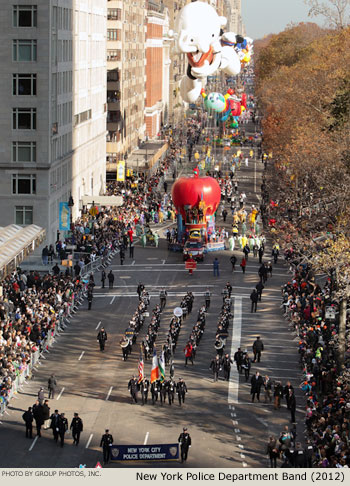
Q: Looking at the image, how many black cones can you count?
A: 0